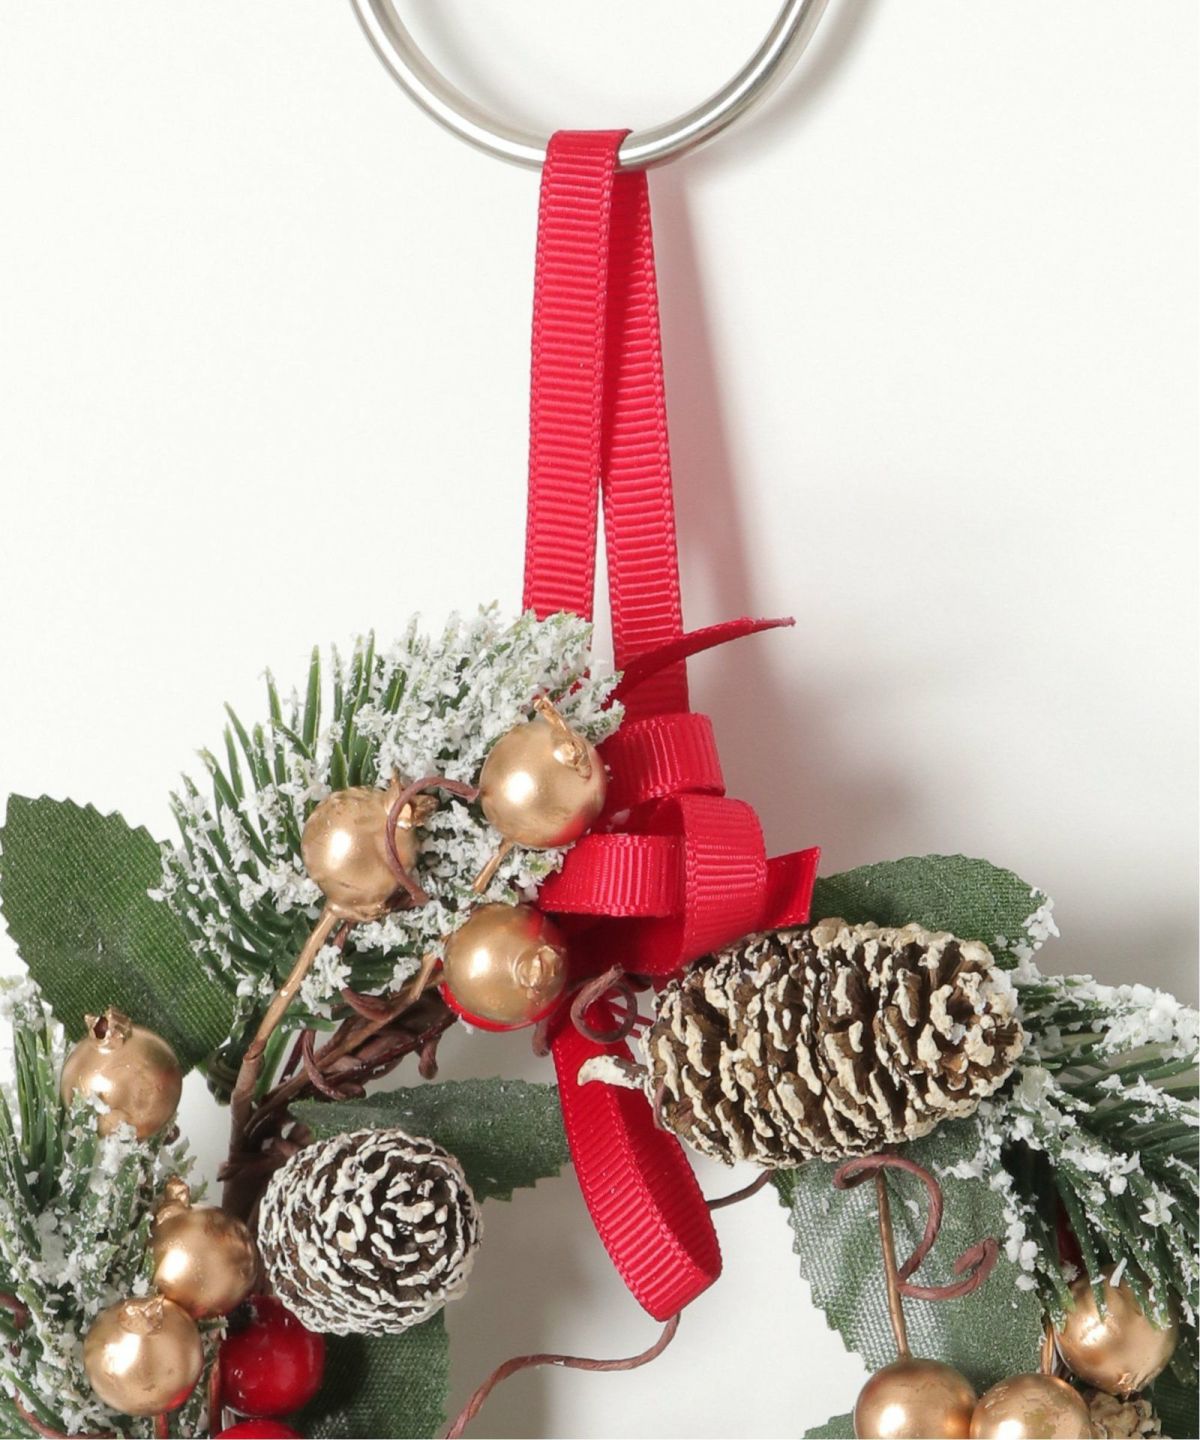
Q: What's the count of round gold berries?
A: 9